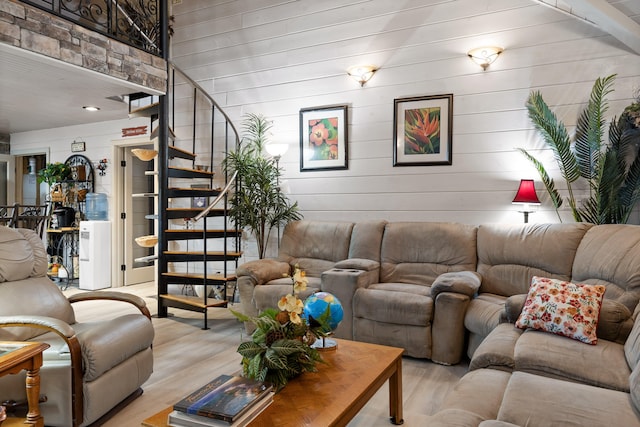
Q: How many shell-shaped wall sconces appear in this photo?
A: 2